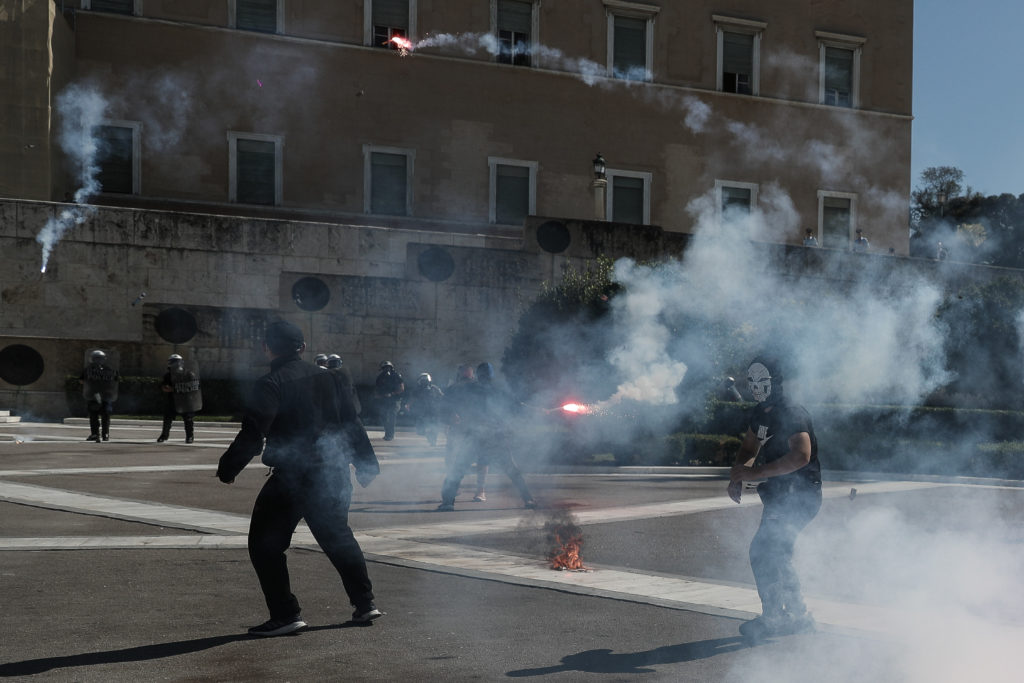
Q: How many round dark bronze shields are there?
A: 5